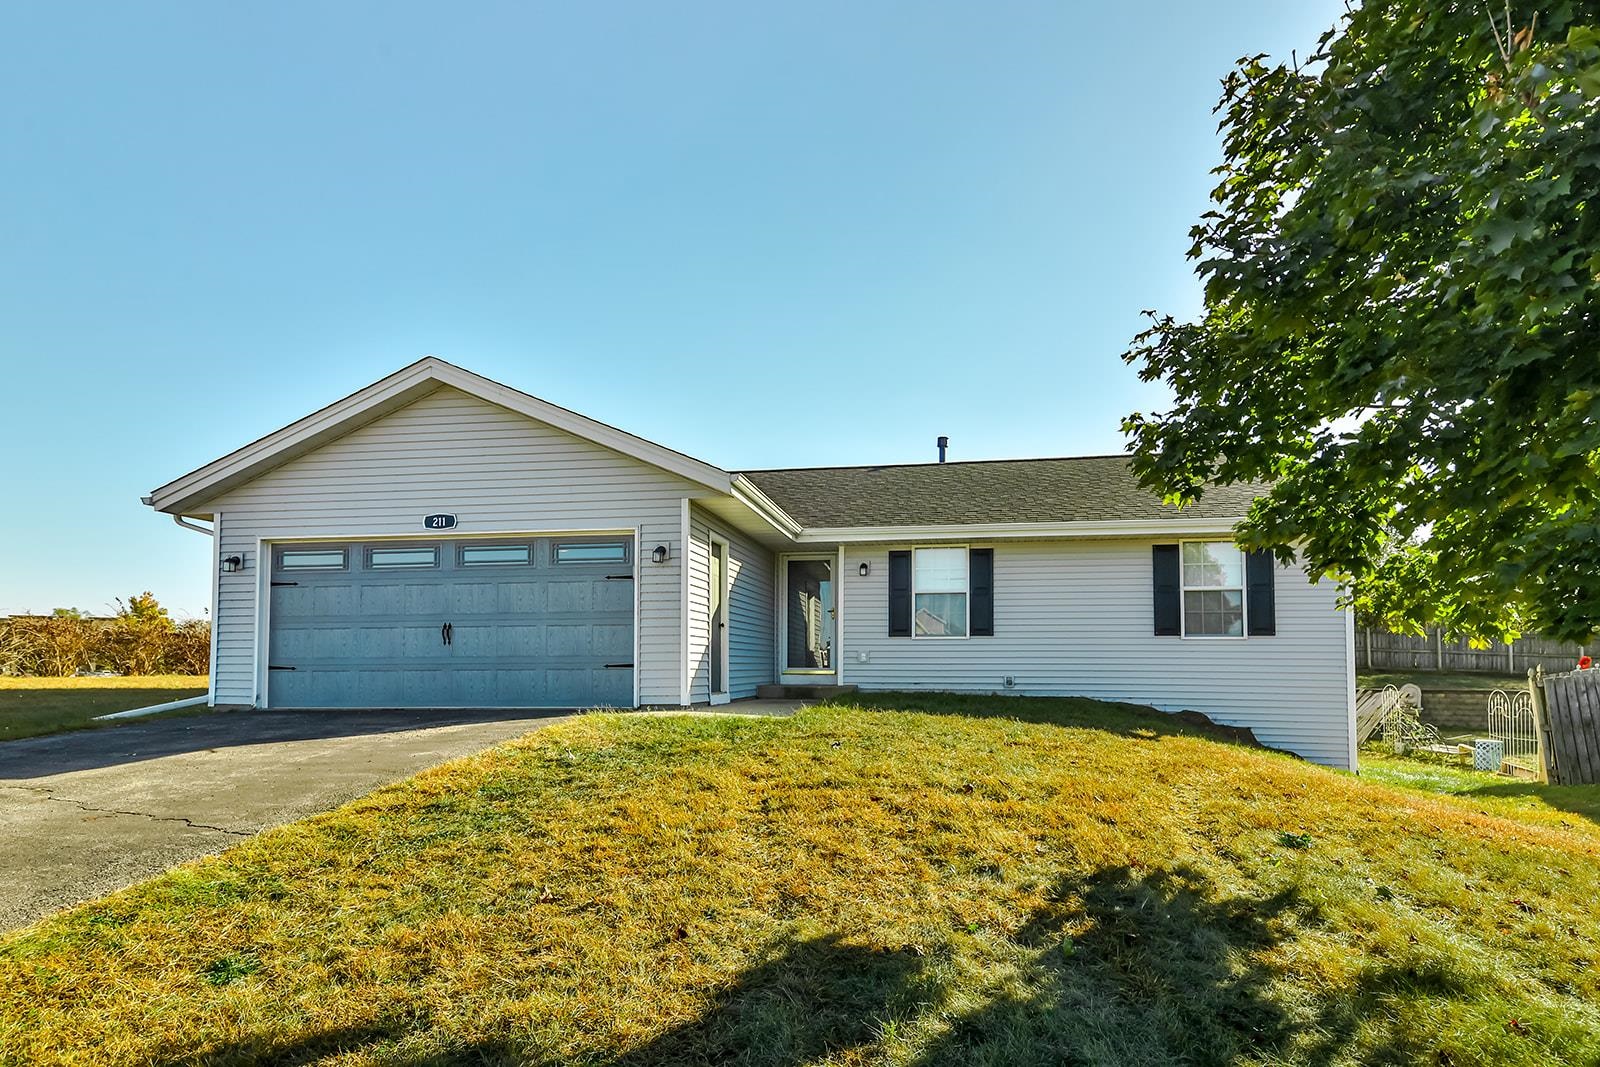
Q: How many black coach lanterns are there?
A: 3